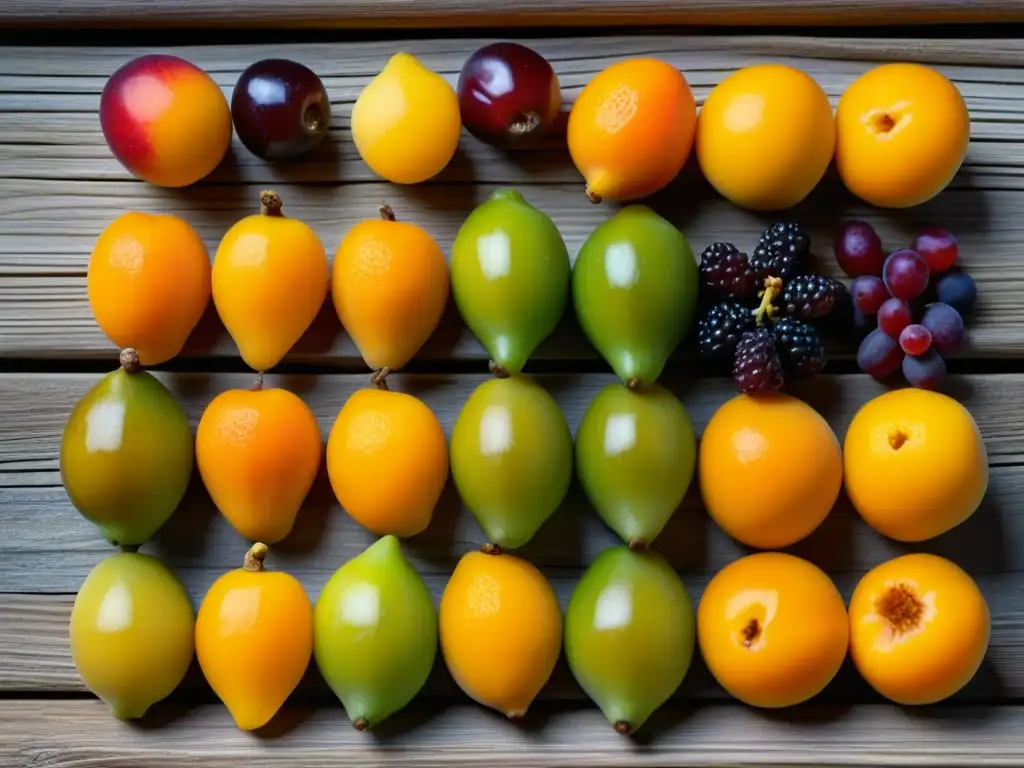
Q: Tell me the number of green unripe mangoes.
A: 8